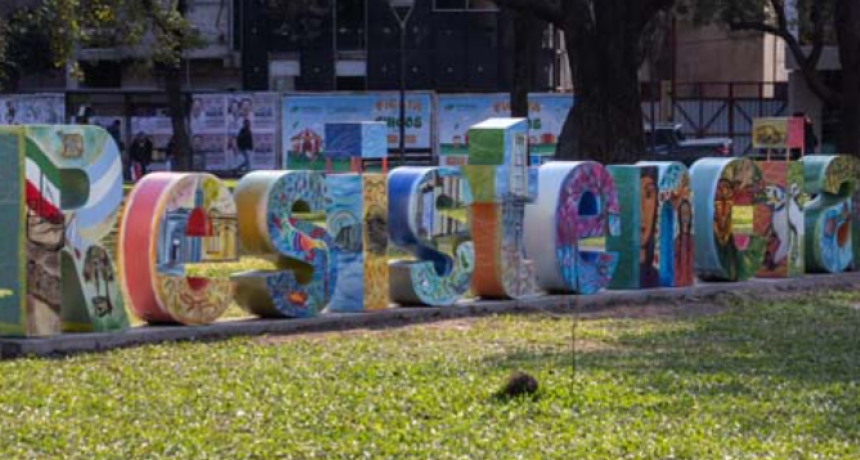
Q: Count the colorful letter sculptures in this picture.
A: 11